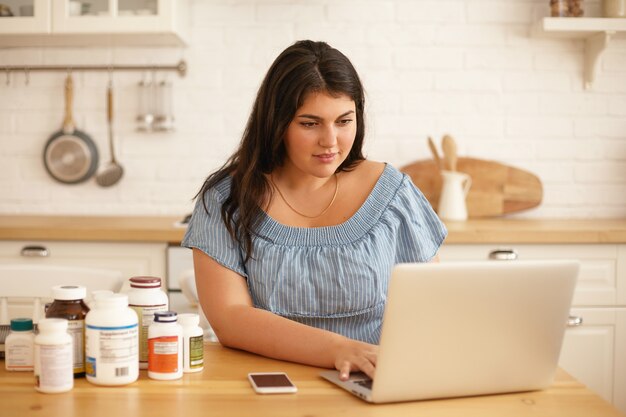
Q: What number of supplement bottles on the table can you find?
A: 8